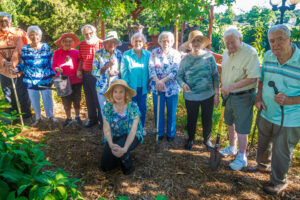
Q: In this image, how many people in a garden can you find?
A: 11